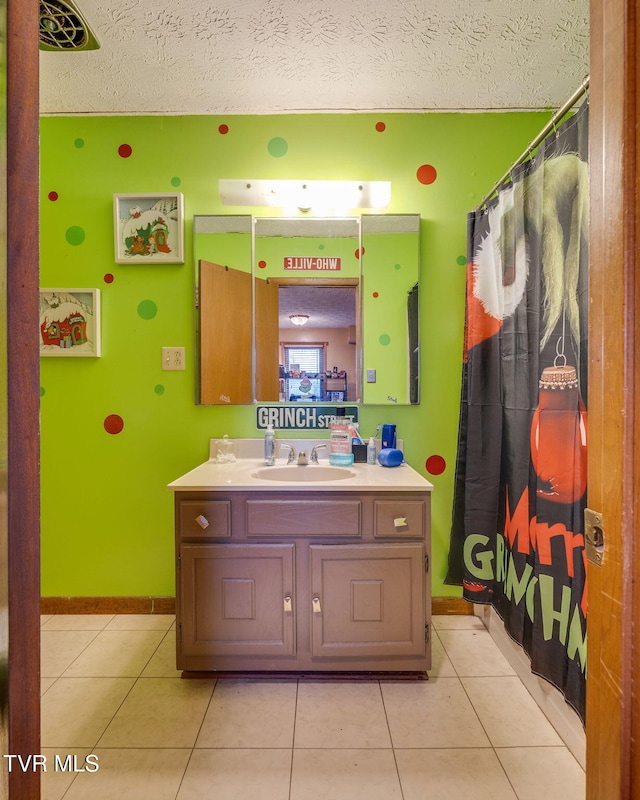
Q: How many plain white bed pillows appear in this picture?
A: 0